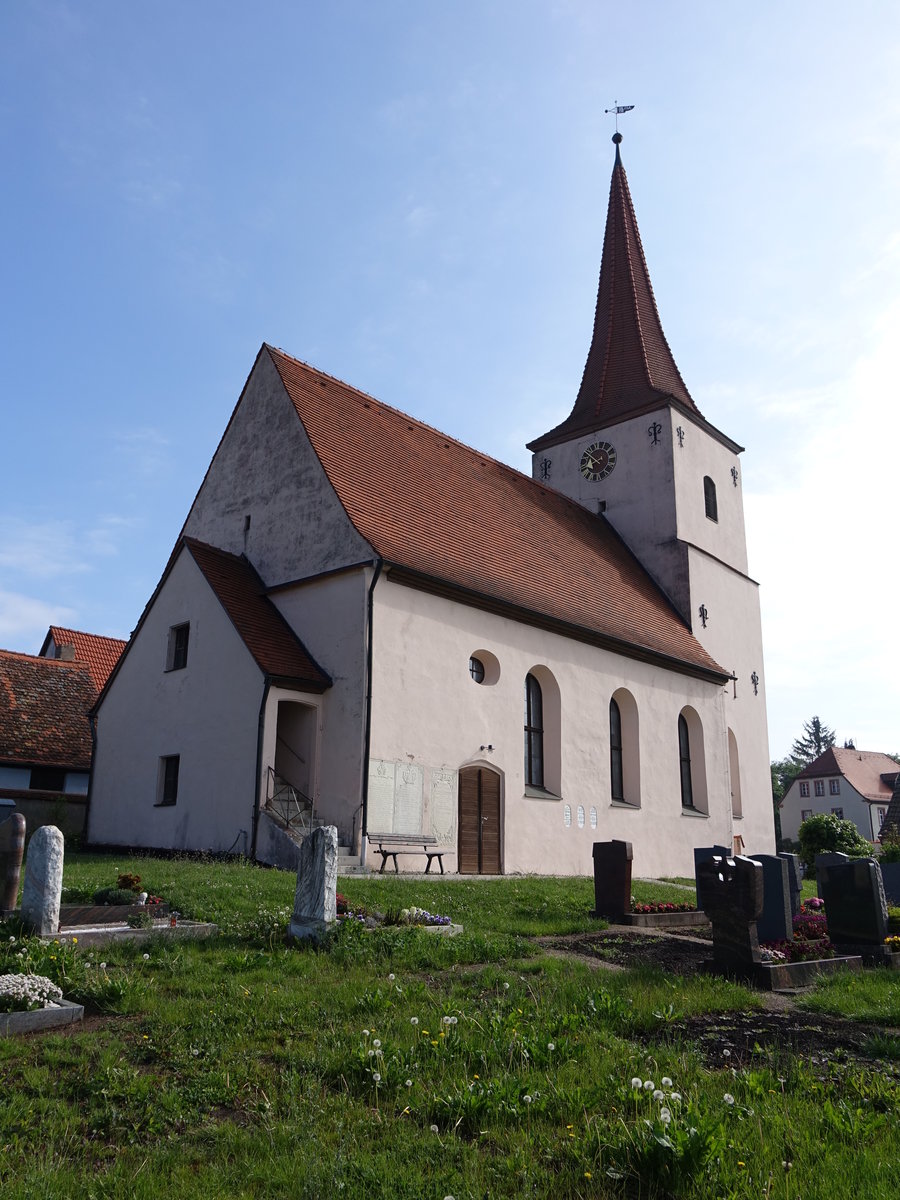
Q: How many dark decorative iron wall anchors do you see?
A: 6